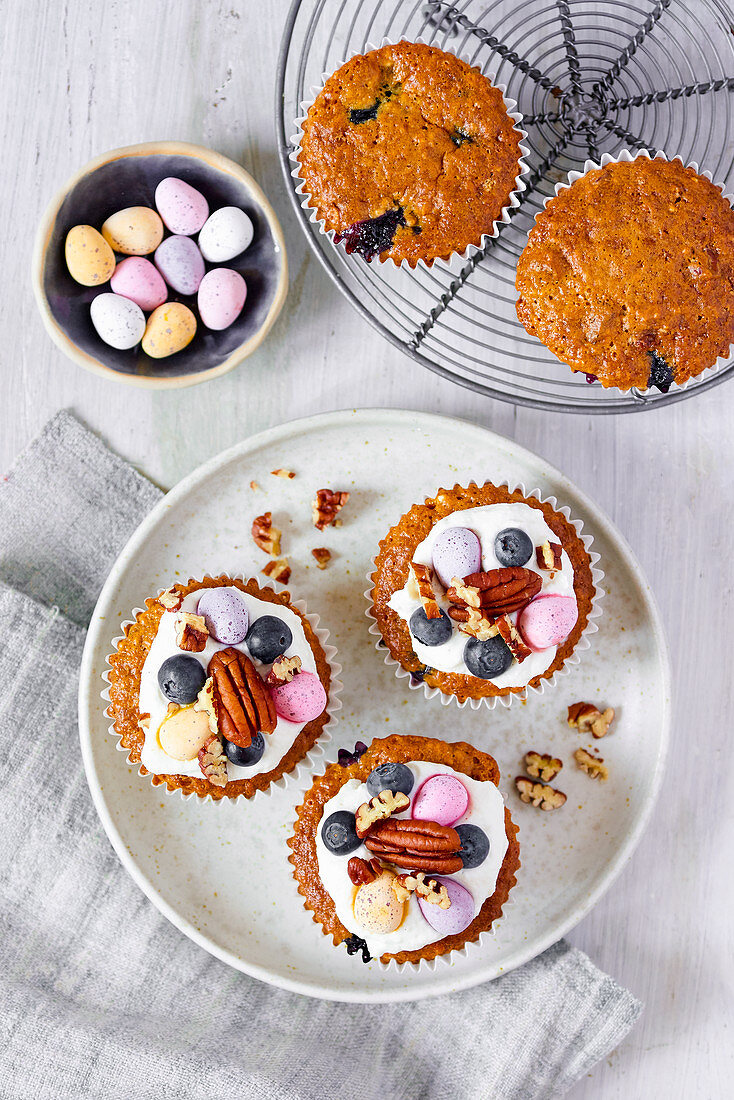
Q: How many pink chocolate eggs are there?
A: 6